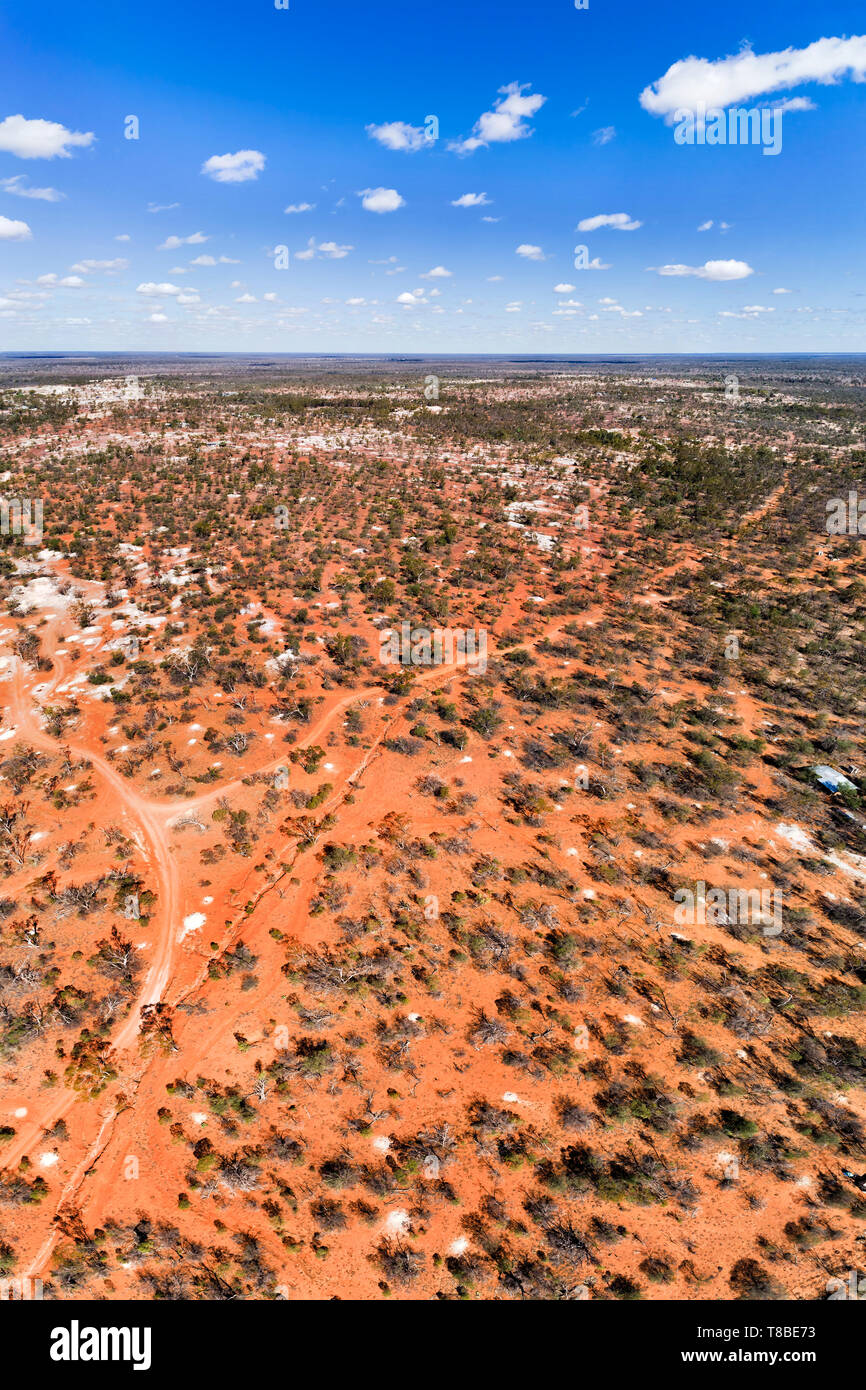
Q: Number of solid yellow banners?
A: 0